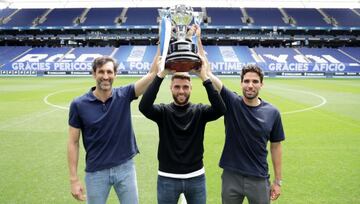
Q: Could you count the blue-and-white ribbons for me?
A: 2